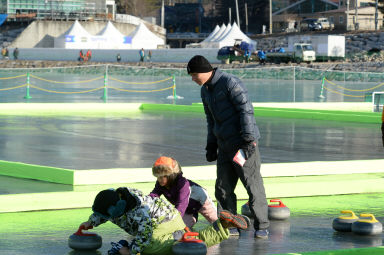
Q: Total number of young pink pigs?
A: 0